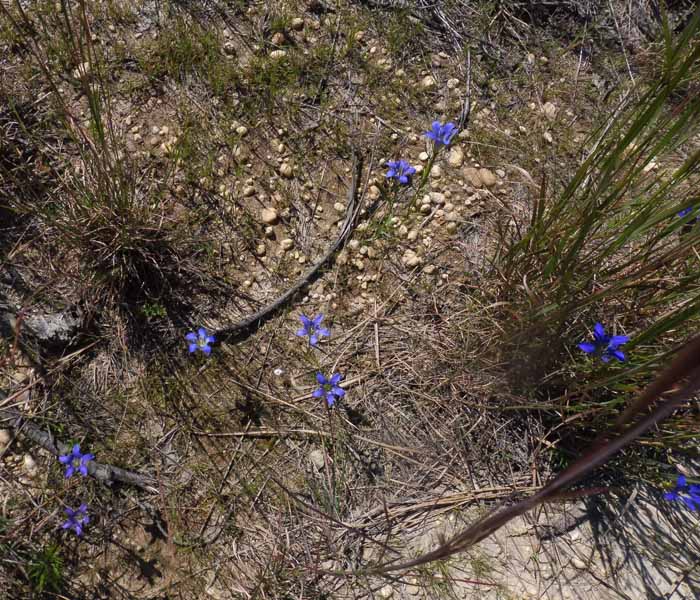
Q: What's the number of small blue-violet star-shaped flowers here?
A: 10